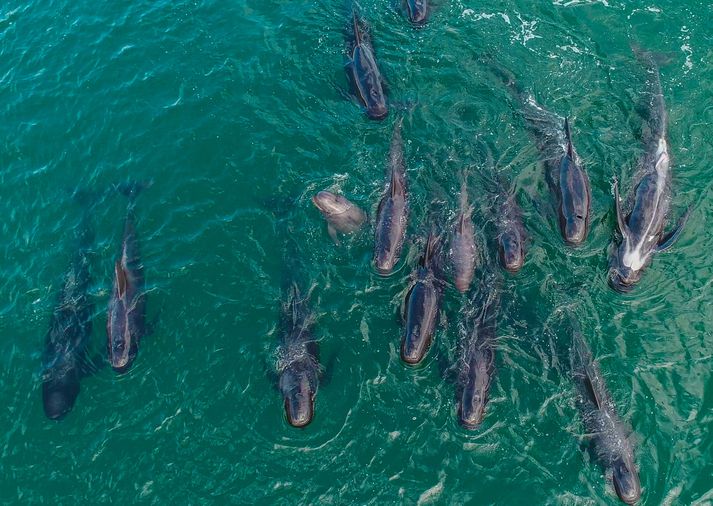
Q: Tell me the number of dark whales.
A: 12